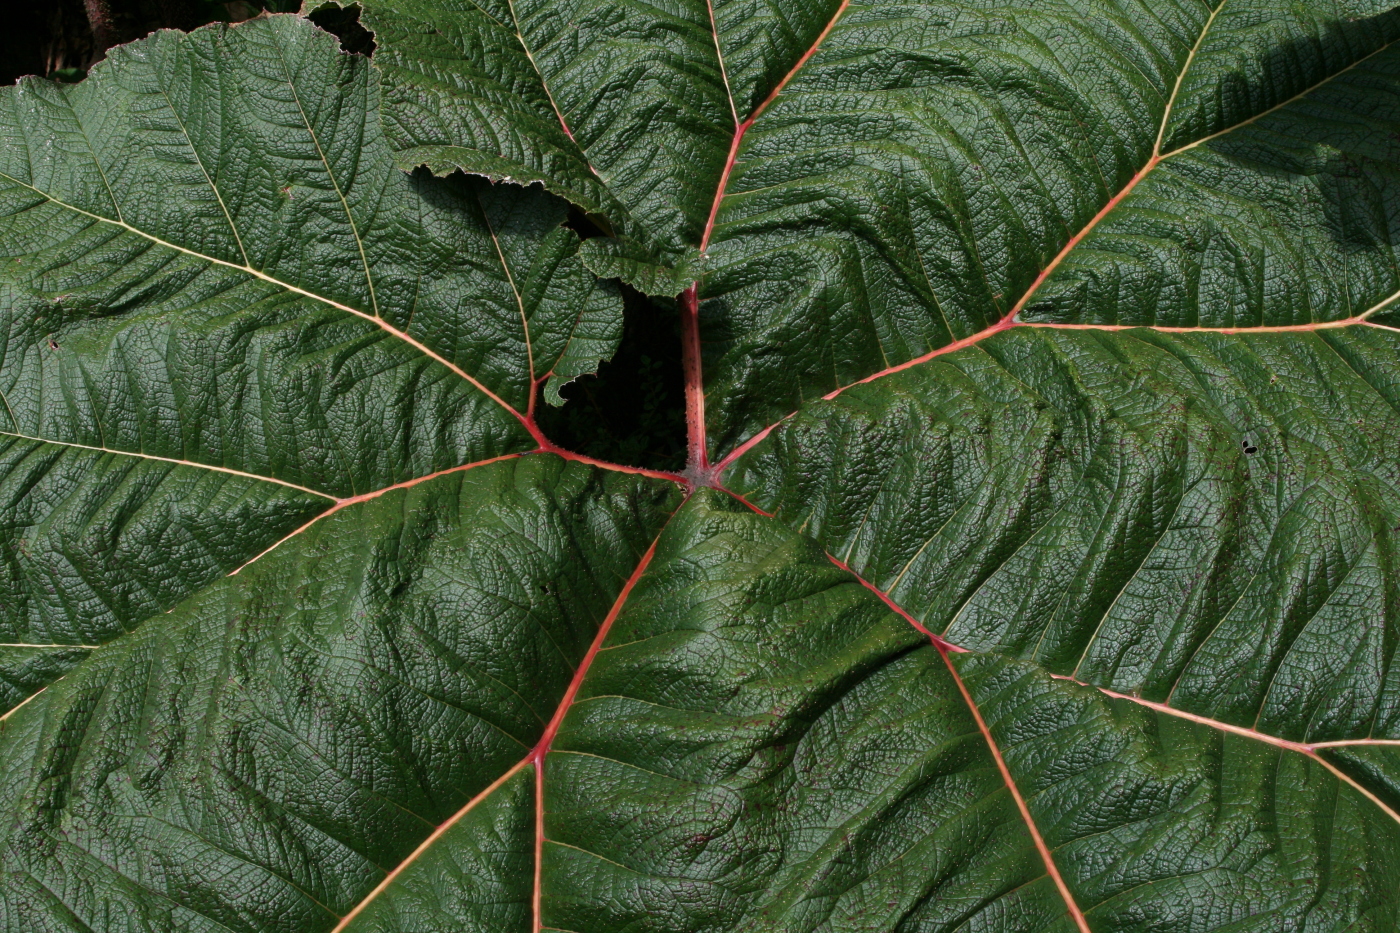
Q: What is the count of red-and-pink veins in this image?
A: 5